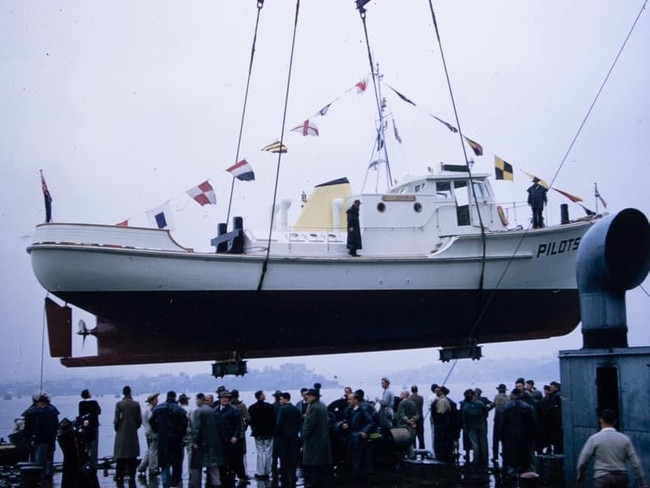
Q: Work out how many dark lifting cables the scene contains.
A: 4